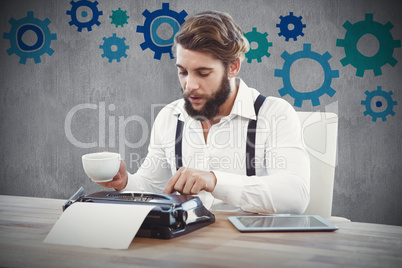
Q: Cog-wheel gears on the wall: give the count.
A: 10